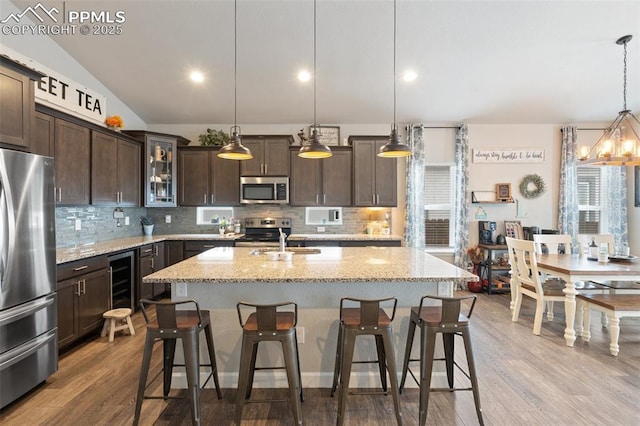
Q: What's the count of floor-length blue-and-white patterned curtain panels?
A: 4